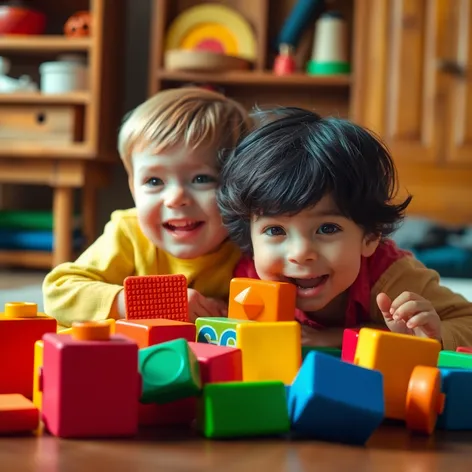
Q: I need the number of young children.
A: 2